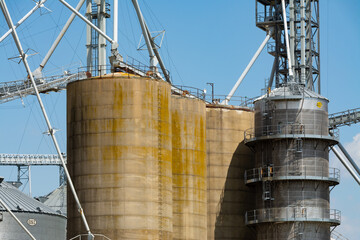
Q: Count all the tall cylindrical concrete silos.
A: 3